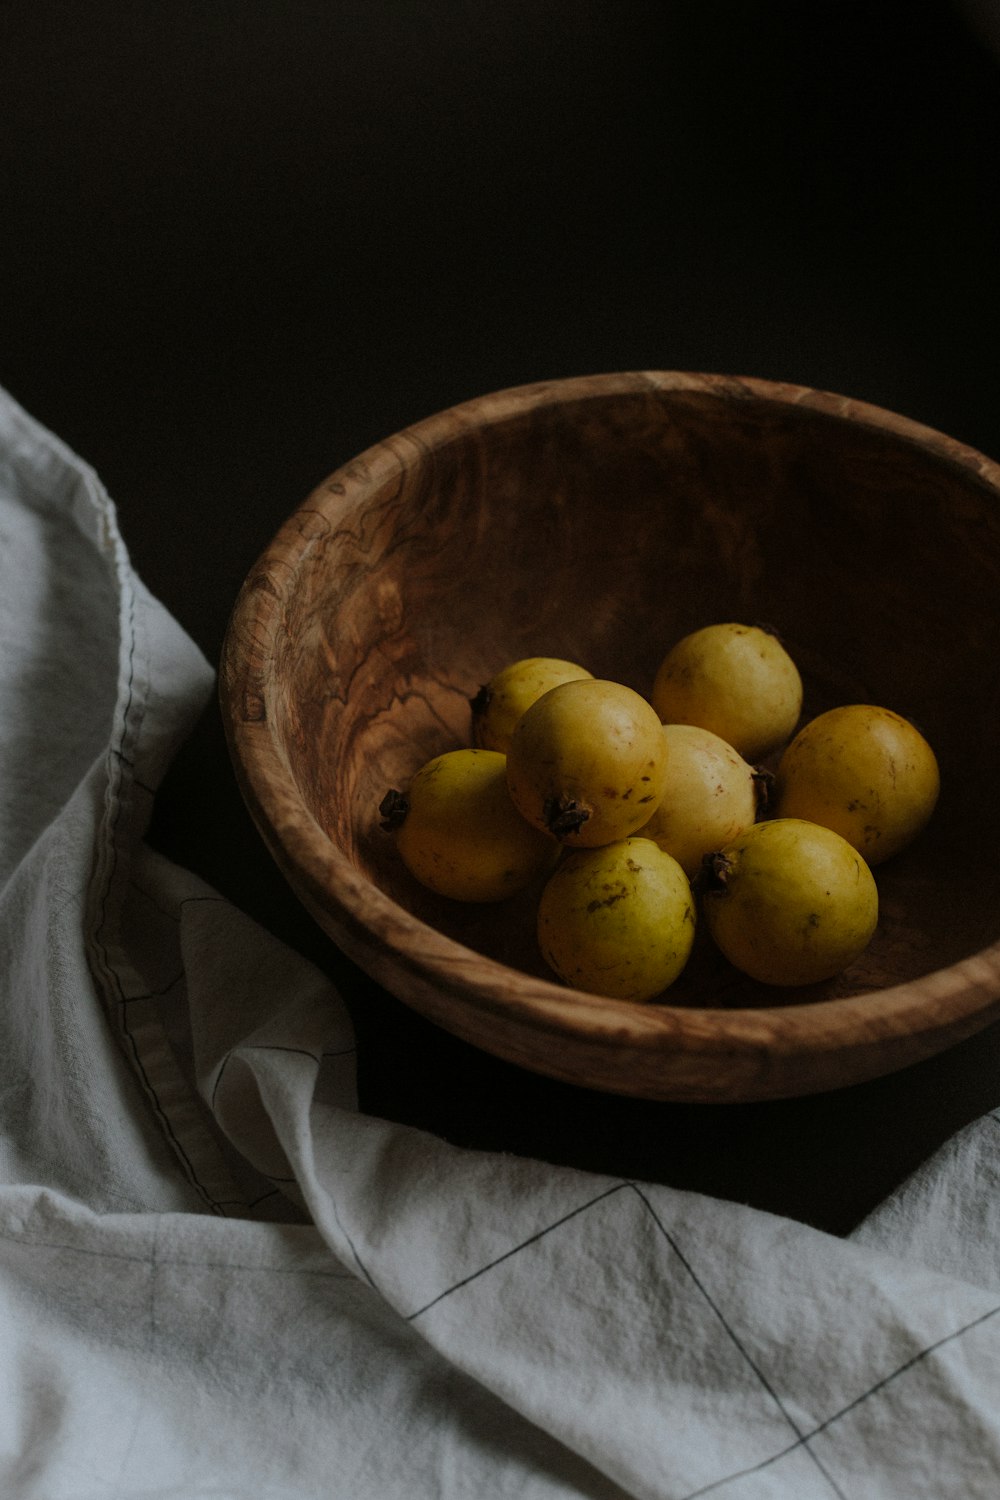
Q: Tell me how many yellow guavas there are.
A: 8